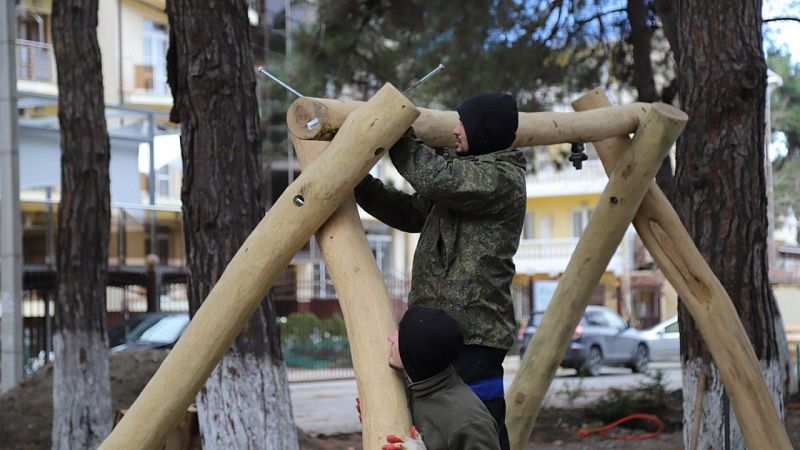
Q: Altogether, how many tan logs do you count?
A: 5